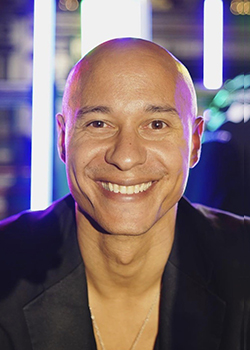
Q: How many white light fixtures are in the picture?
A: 3